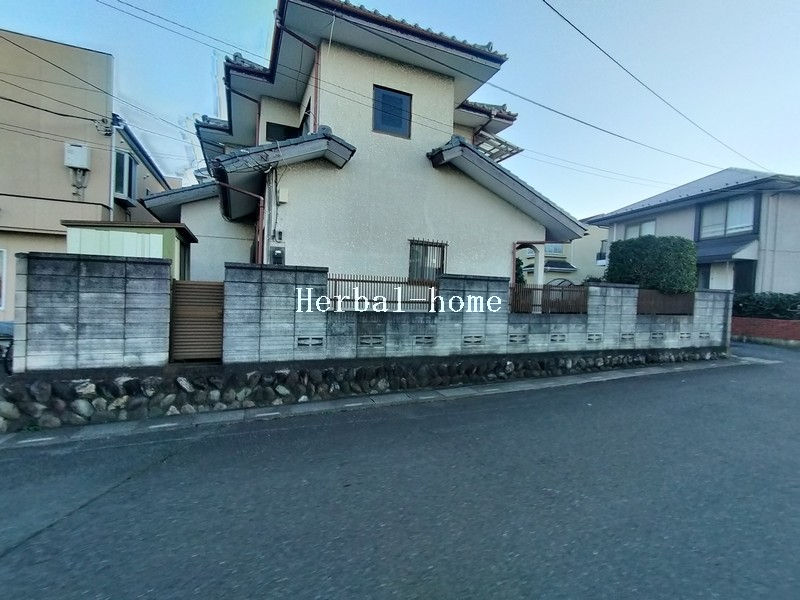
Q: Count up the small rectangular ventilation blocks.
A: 11